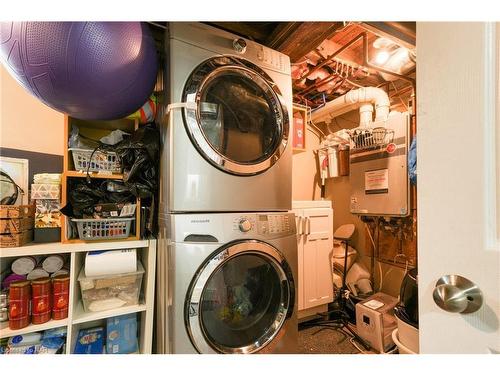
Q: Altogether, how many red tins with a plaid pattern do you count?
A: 3